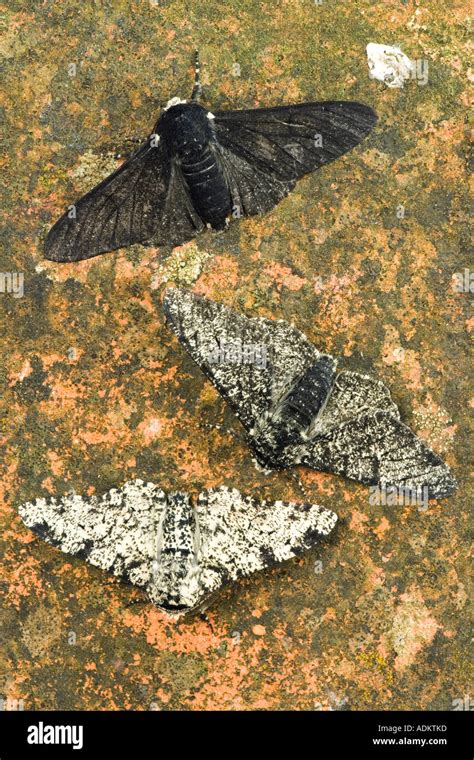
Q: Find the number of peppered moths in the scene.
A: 3